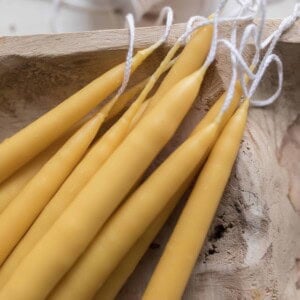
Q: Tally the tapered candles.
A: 9